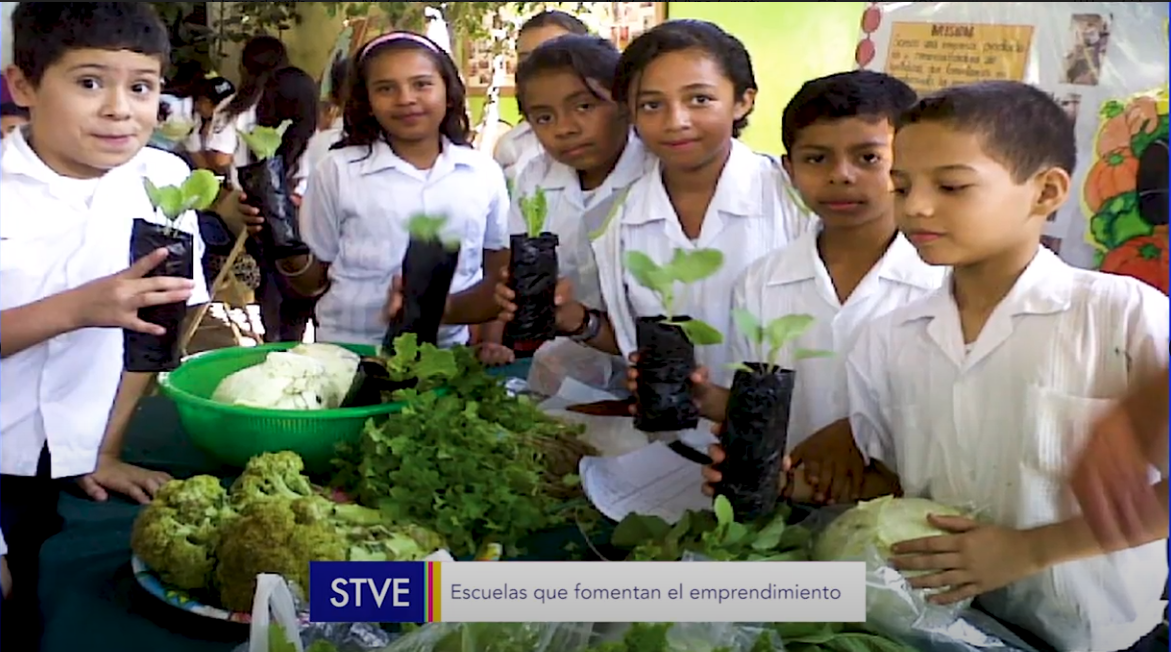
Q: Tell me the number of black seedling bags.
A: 6